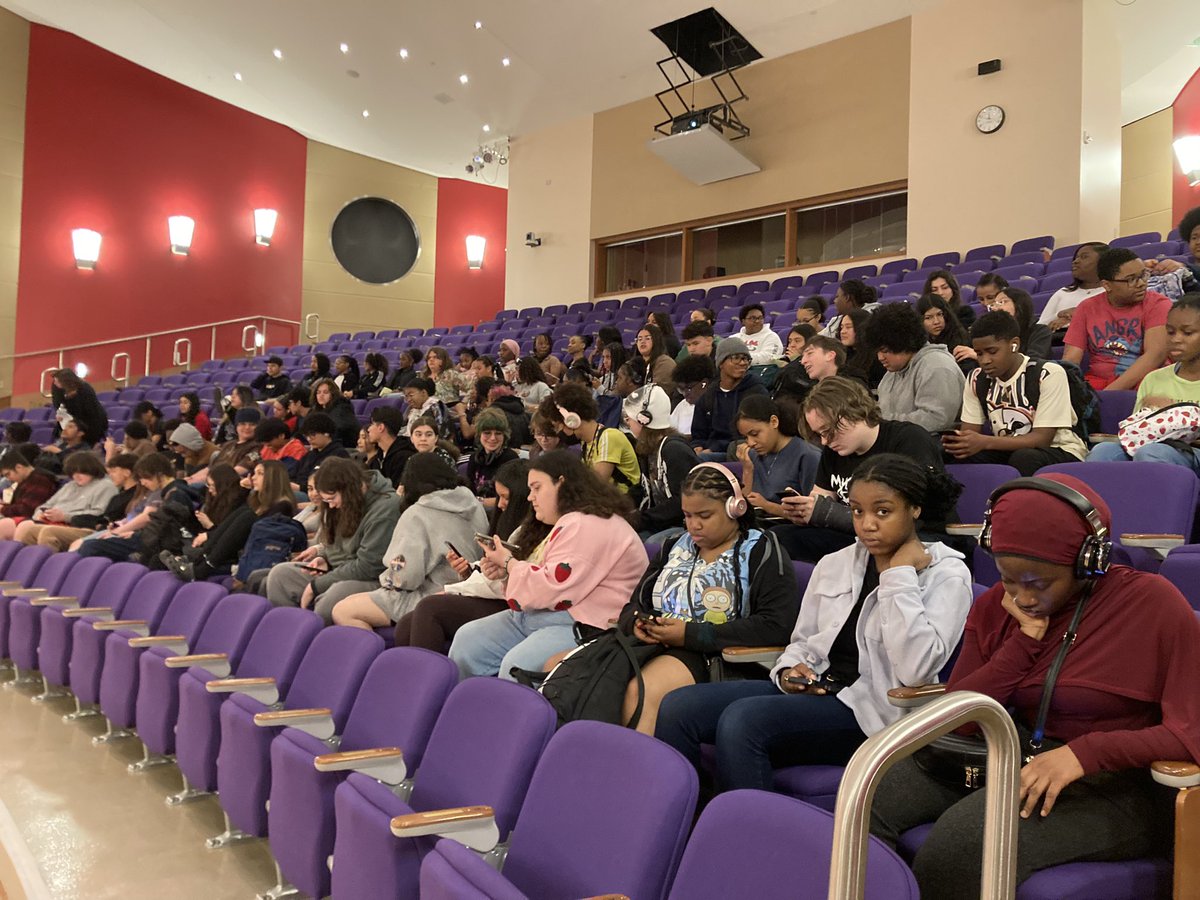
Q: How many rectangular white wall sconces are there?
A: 5